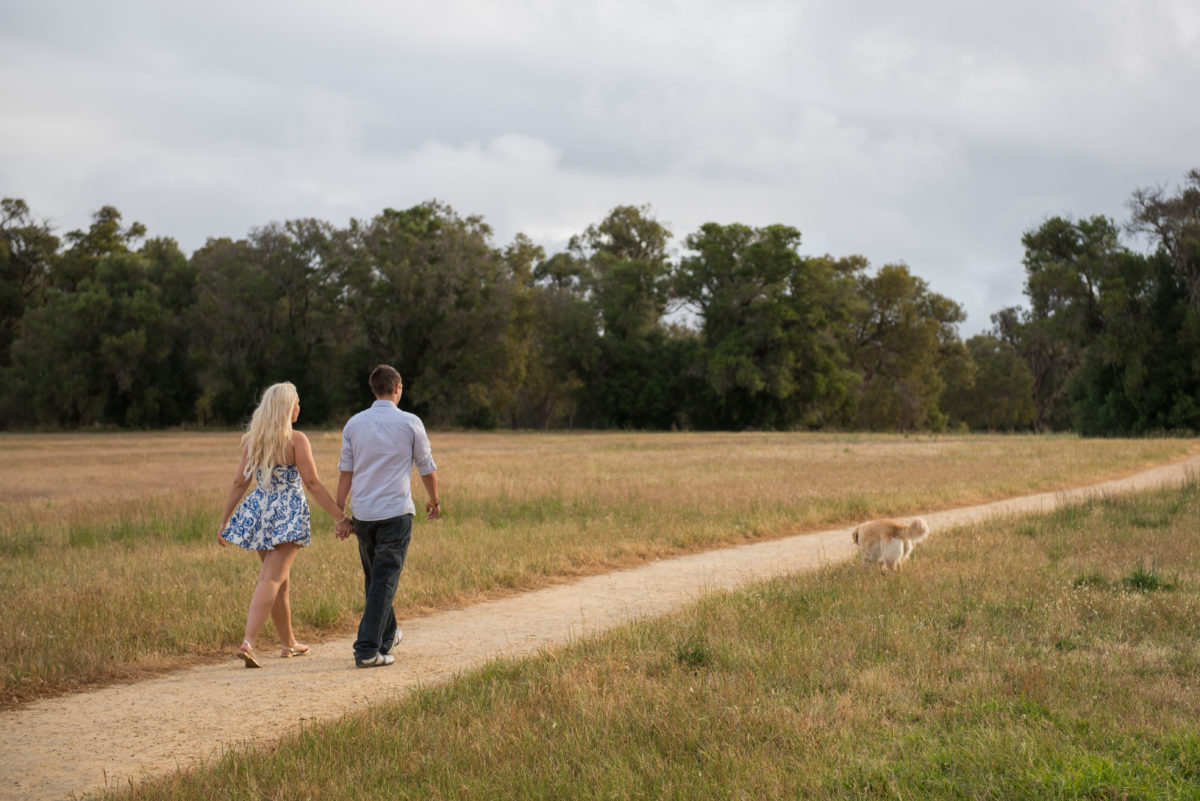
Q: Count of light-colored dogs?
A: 1